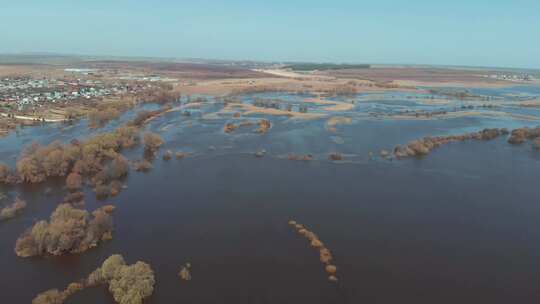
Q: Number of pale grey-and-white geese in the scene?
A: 0